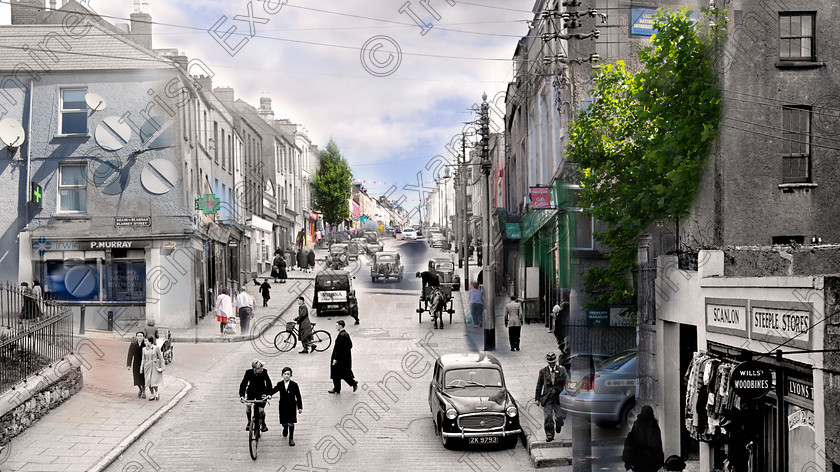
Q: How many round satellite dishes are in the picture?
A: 2